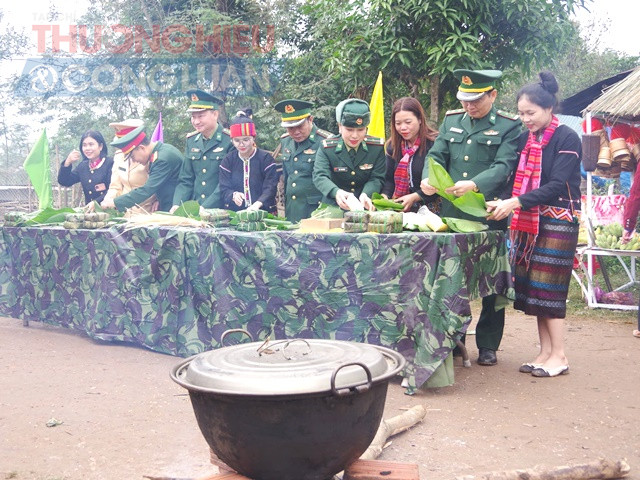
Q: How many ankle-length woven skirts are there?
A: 1